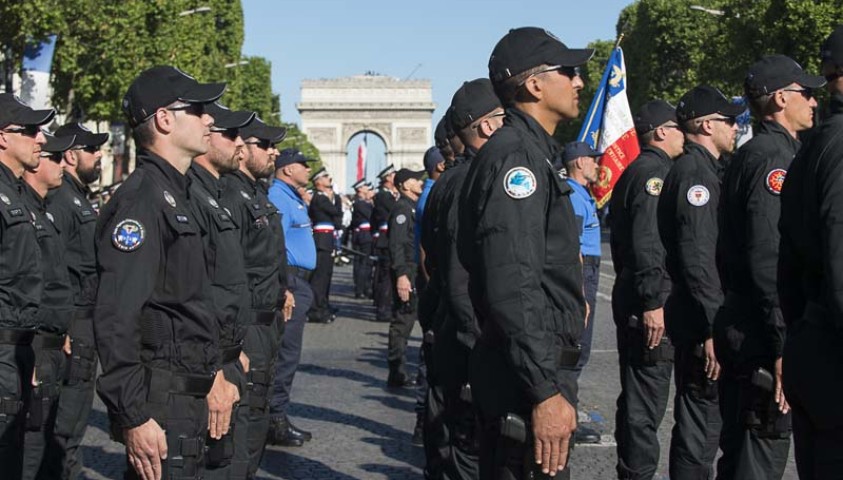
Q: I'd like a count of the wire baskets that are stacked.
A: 0